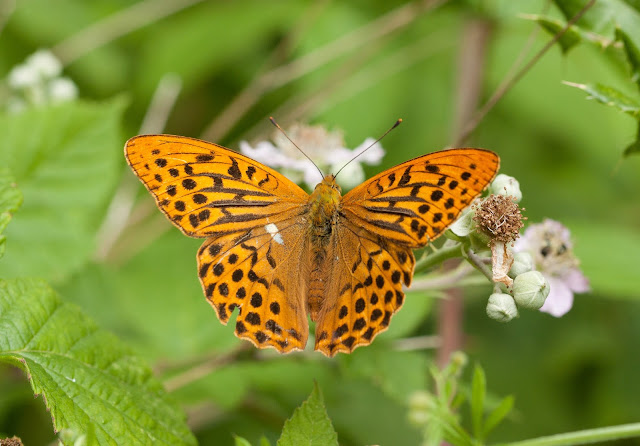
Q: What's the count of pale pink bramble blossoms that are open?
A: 2